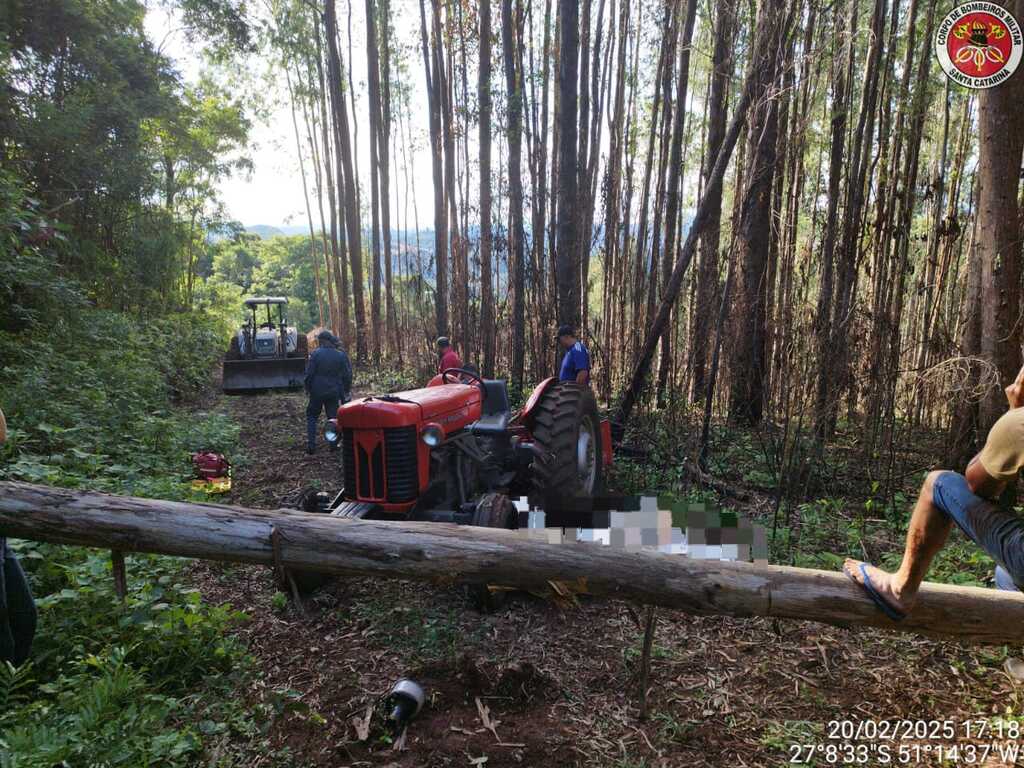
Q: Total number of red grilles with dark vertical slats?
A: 1